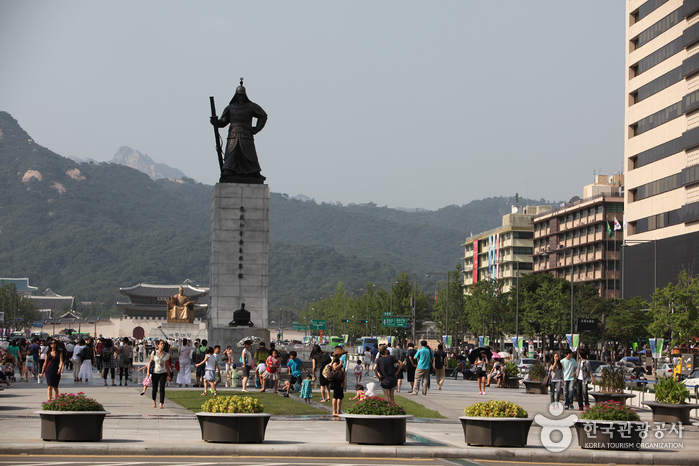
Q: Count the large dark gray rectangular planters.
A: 5